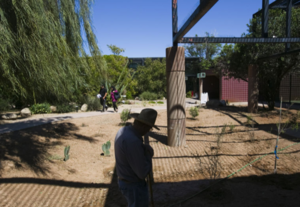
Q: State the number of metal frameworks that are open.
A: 1